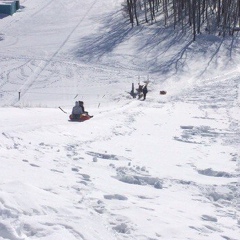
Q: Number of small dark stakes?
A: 5